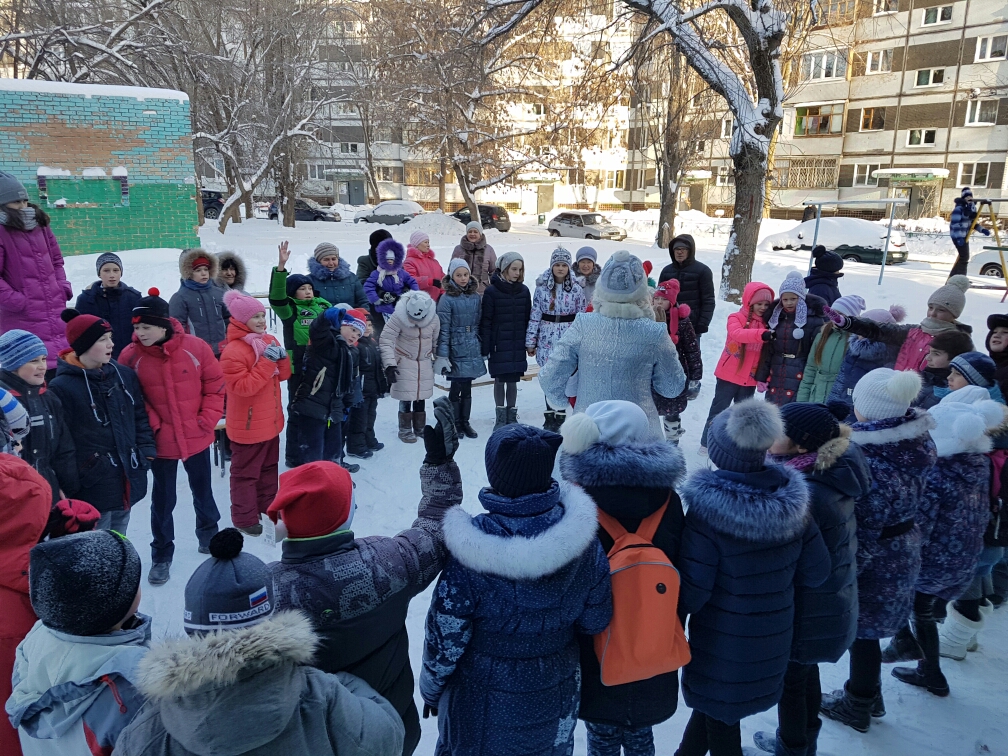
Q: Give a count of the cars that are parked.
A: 7